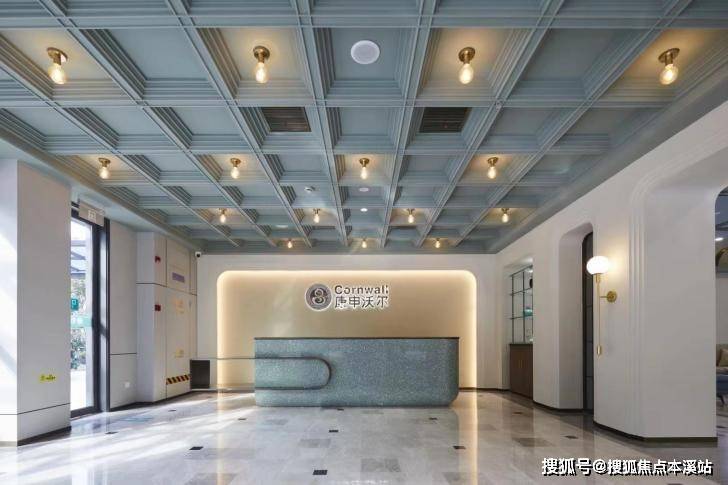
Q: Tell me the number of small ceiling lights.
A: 15